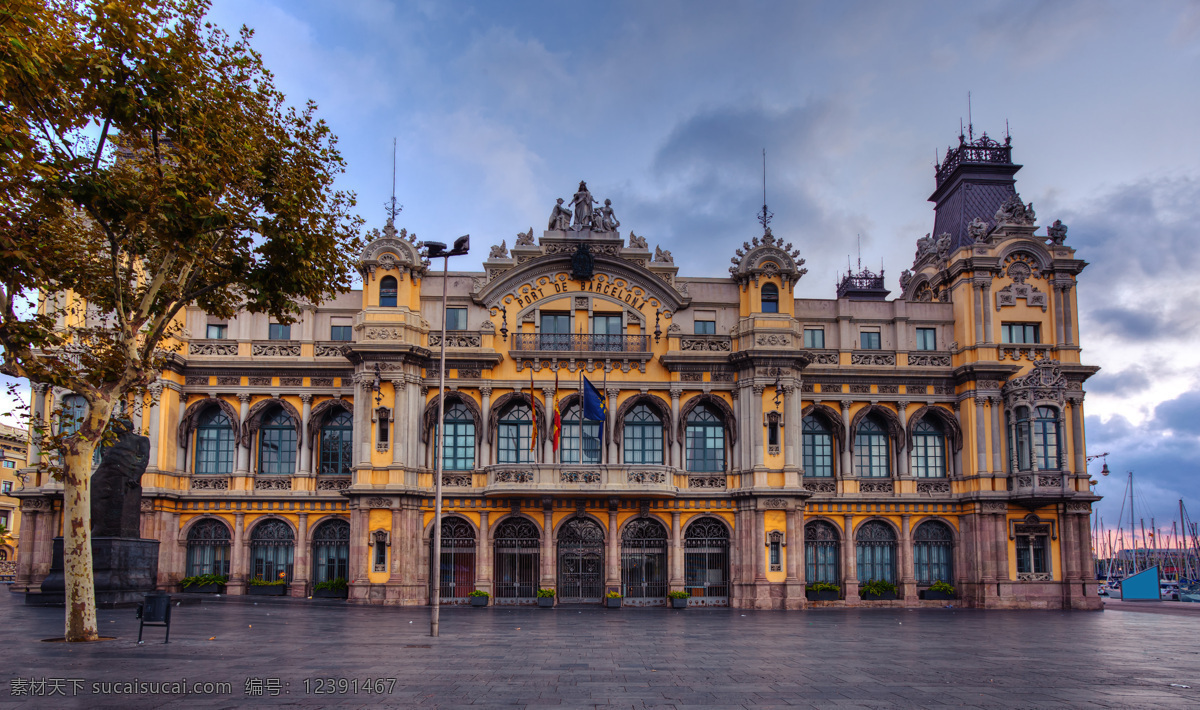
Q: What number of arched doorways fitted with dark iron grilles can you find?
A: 5